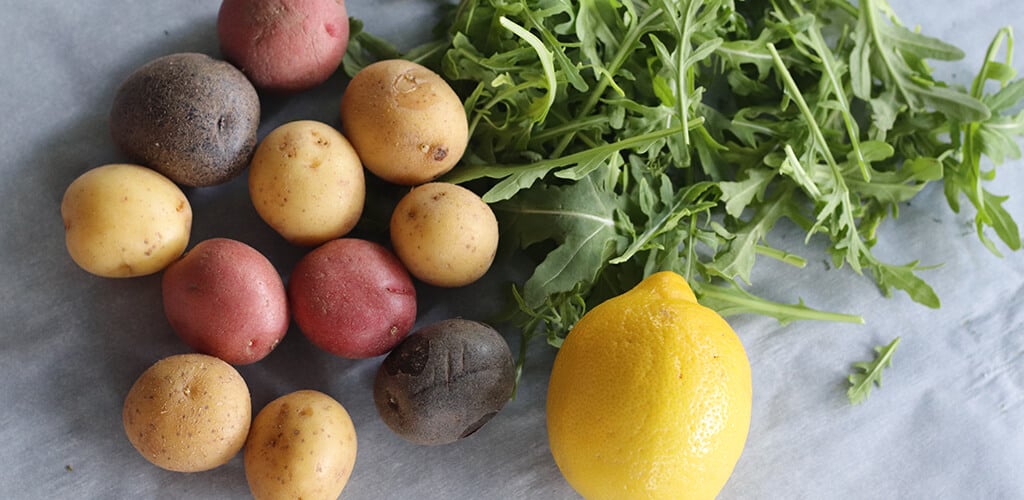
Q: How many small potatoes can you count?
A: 11